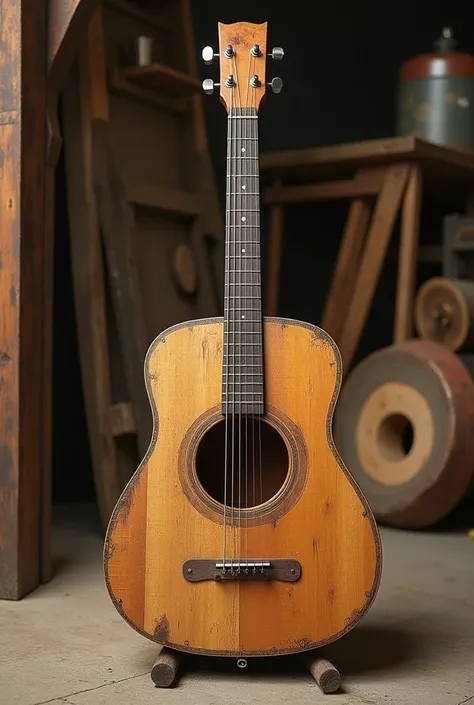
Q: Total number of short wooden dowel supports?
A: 2